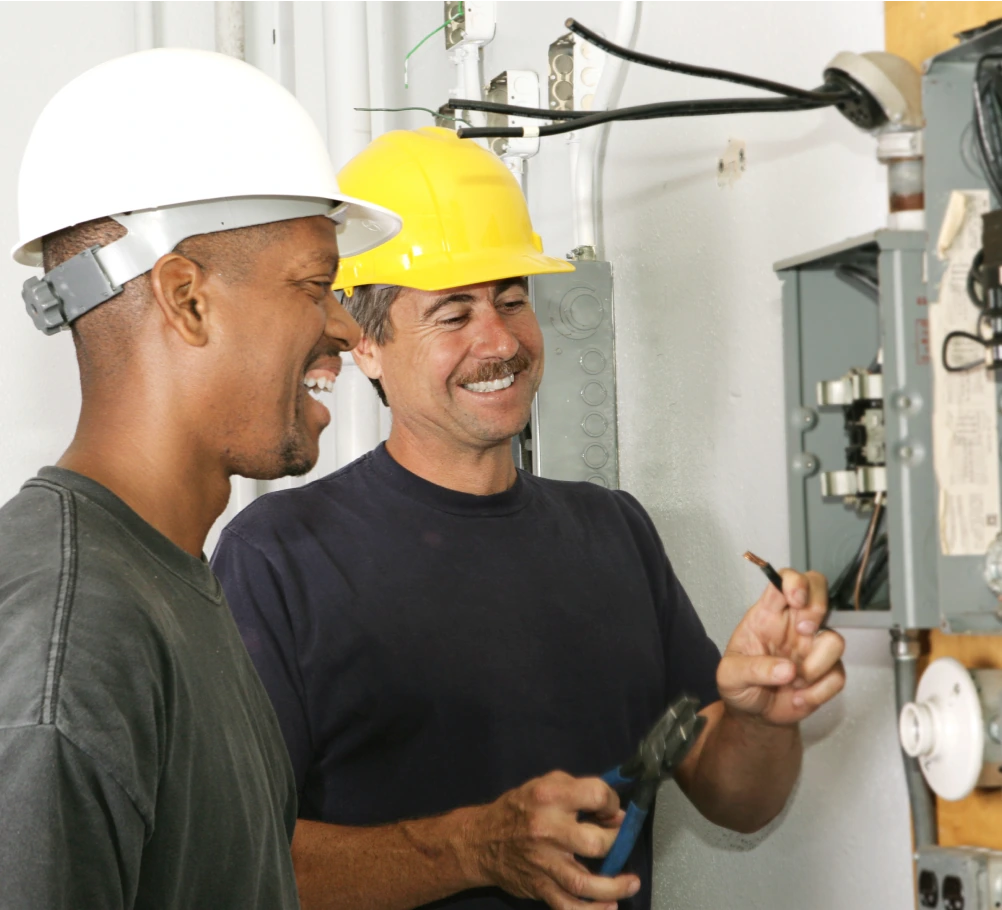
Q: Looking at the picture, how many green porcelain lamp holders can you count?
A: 0